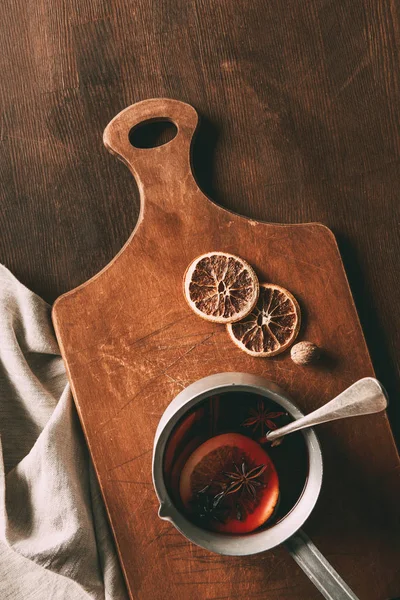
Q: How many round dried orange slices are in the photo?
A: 2